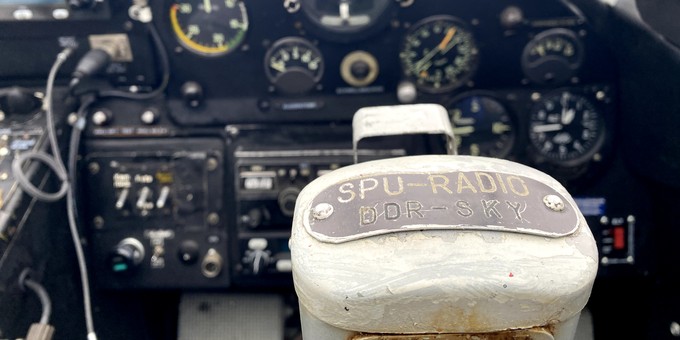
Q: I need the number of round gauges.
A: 7